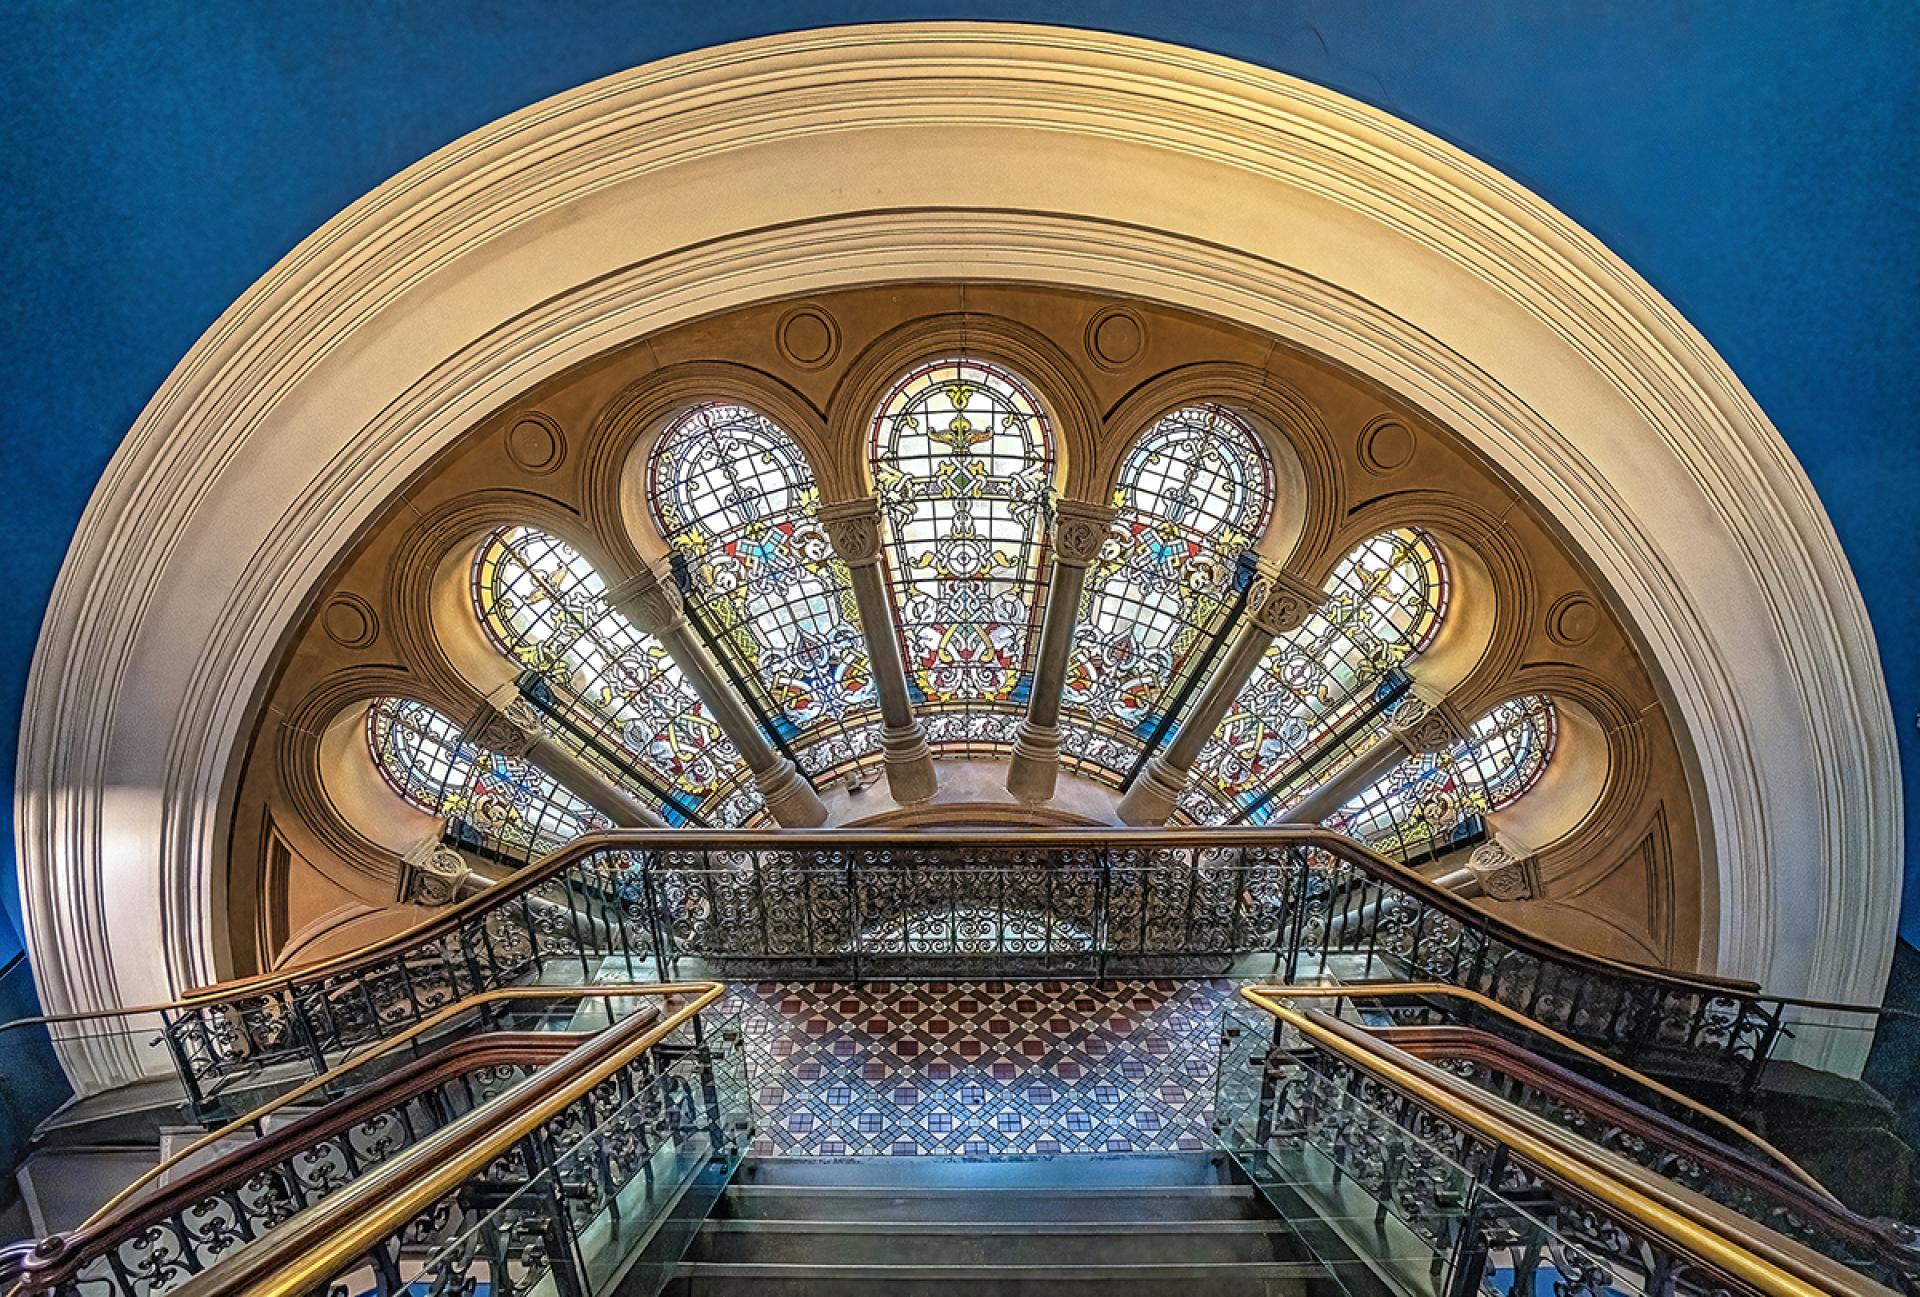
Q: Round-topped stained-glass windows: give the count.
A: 7